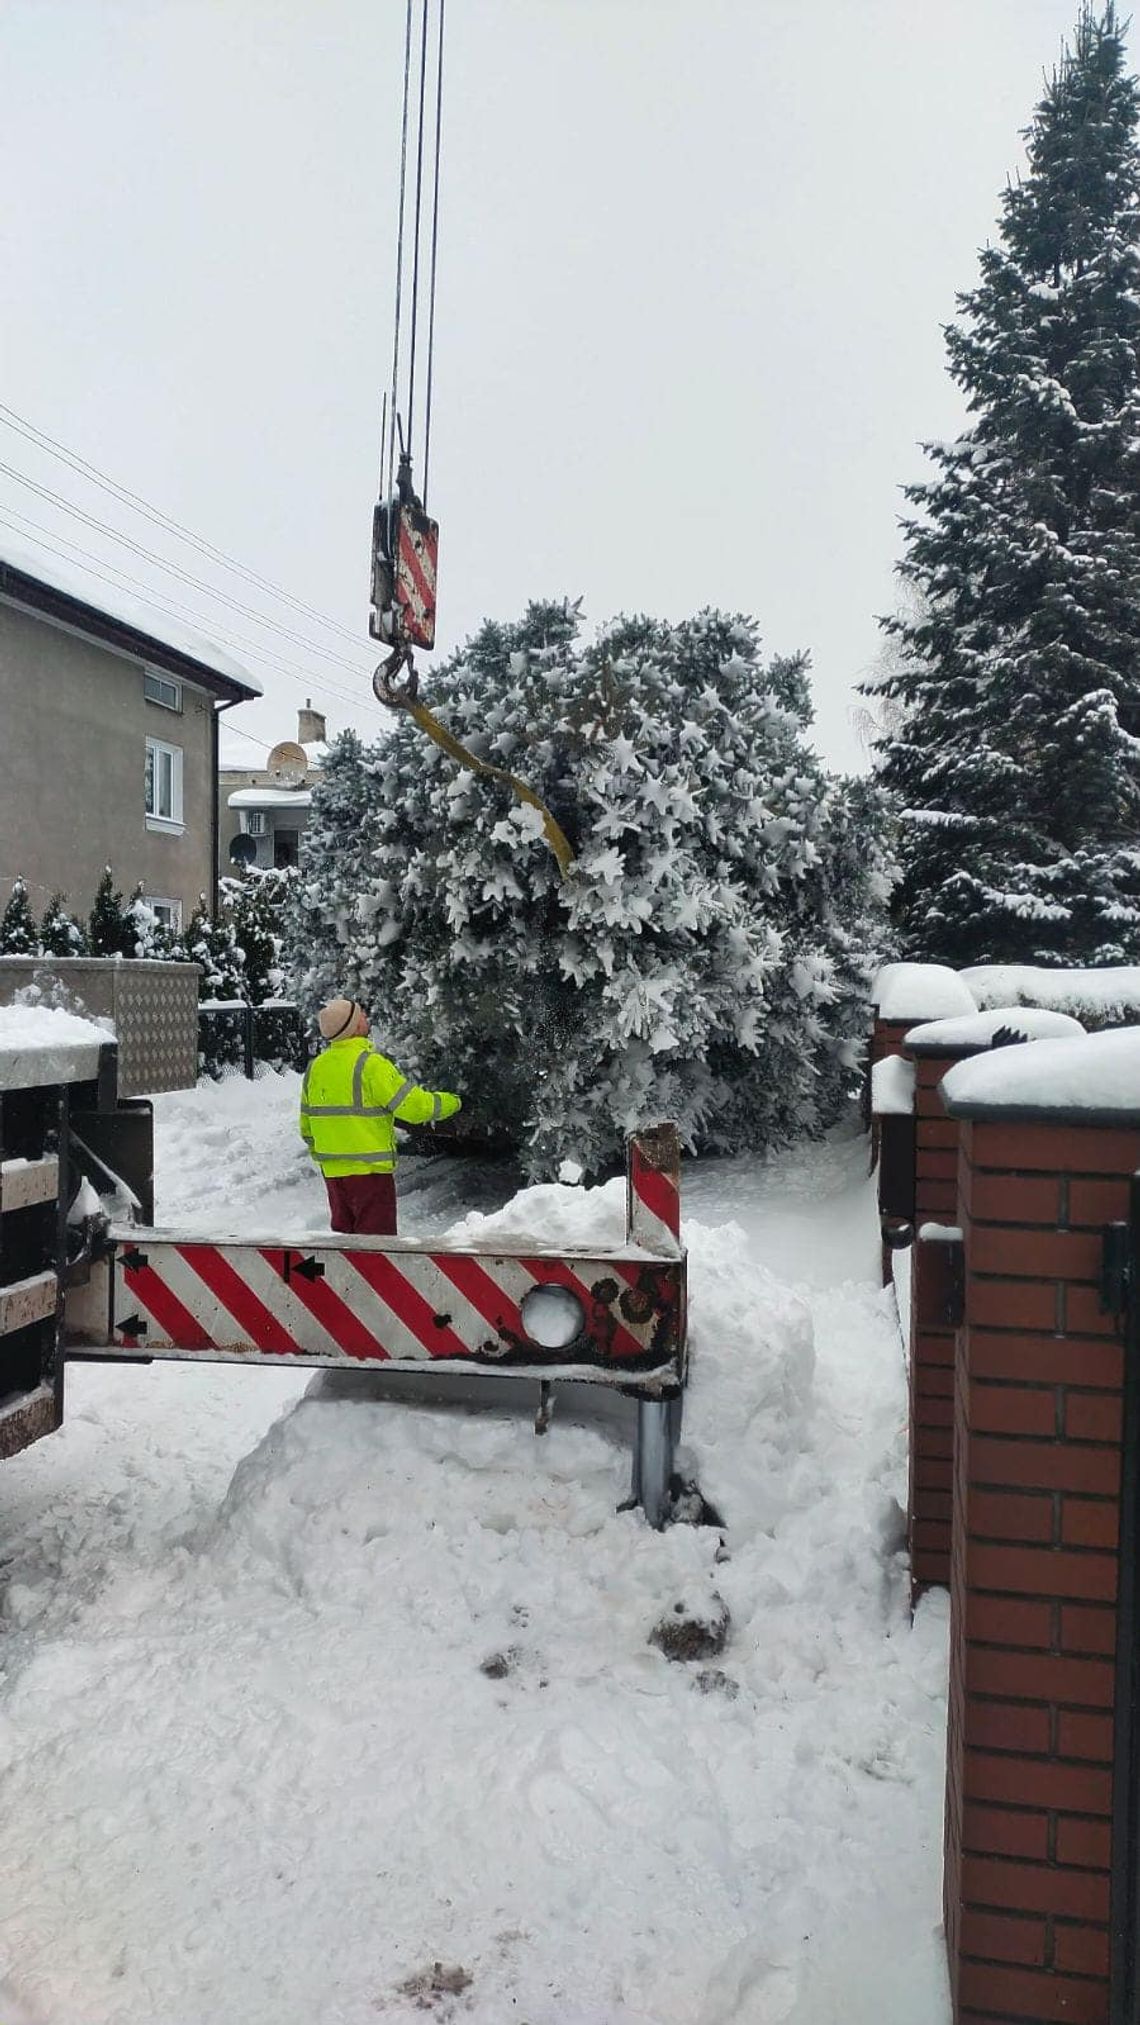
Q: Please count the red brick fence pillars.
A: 3